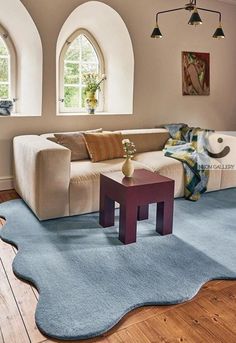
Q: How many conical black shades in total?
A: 3